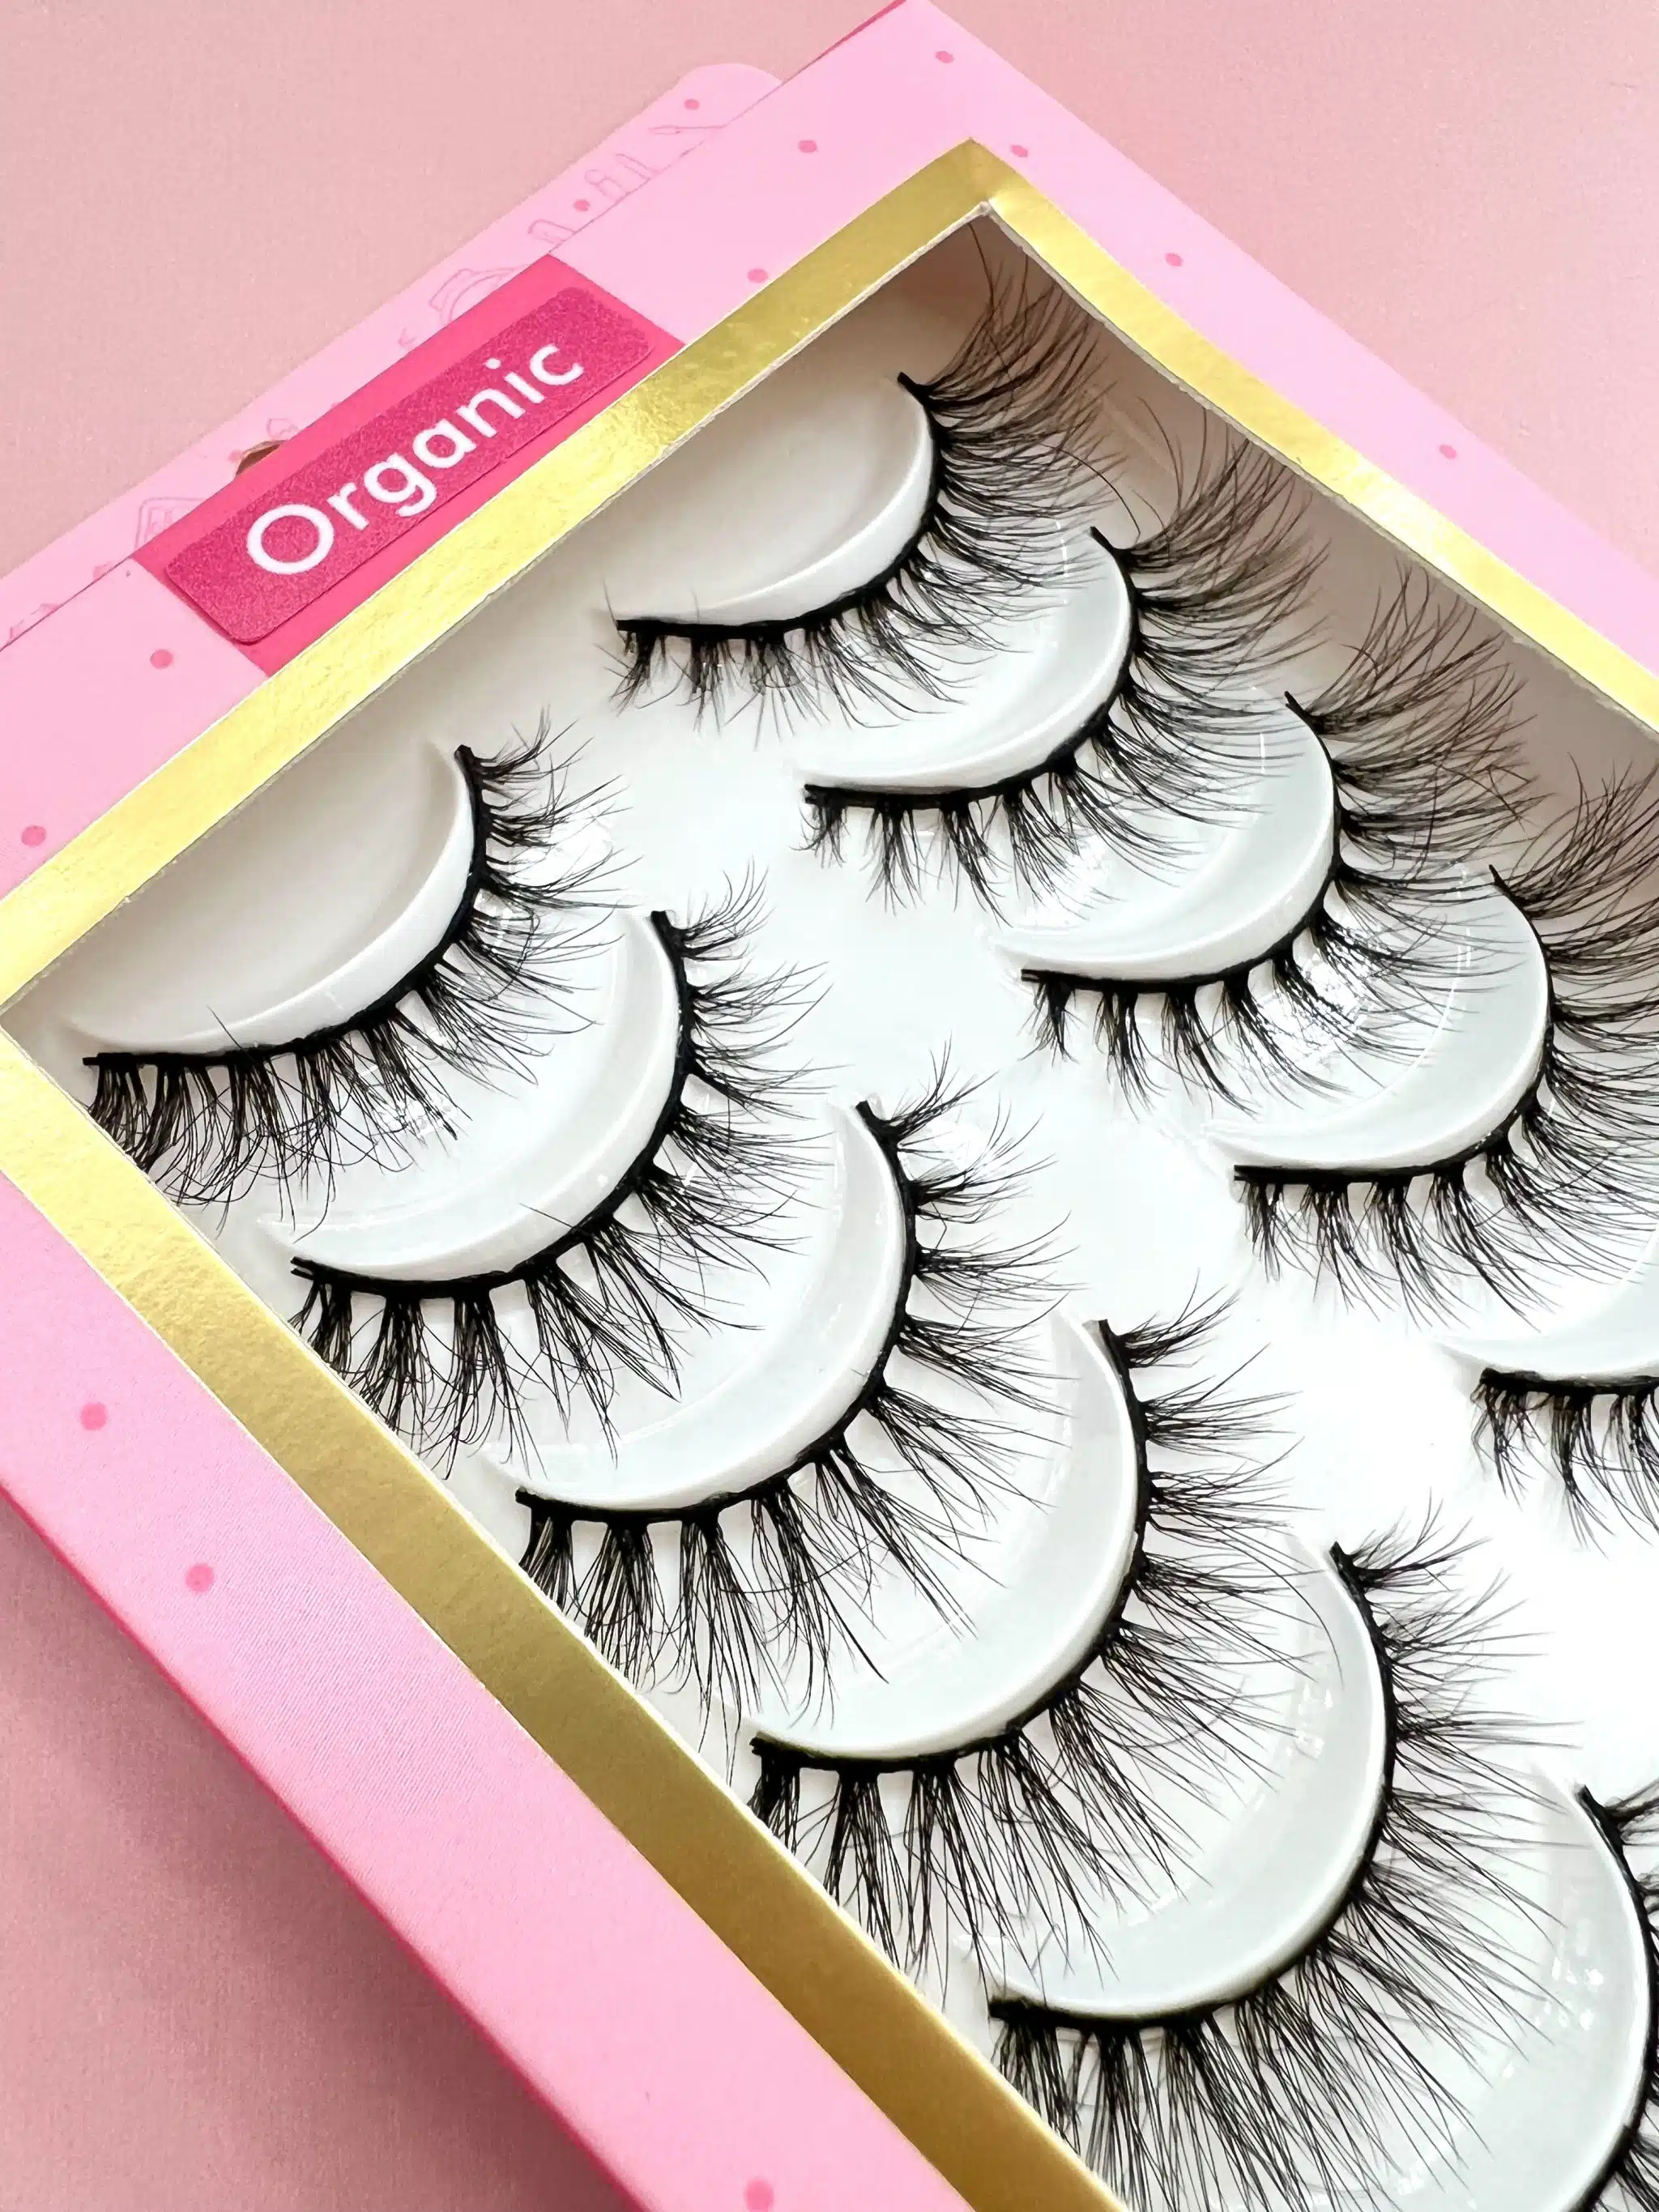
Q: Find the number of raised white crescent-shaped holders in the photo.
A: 11